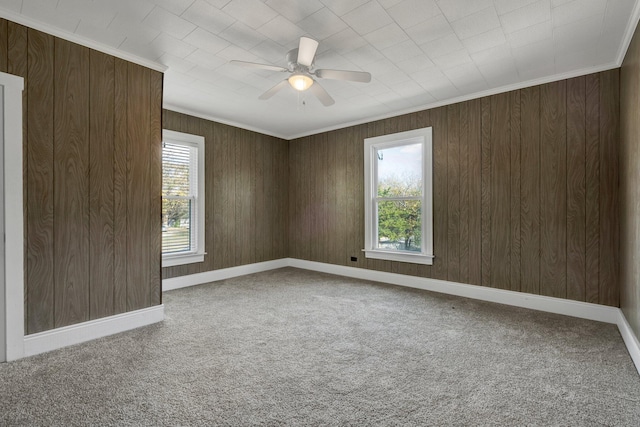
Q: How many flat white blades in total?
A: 5